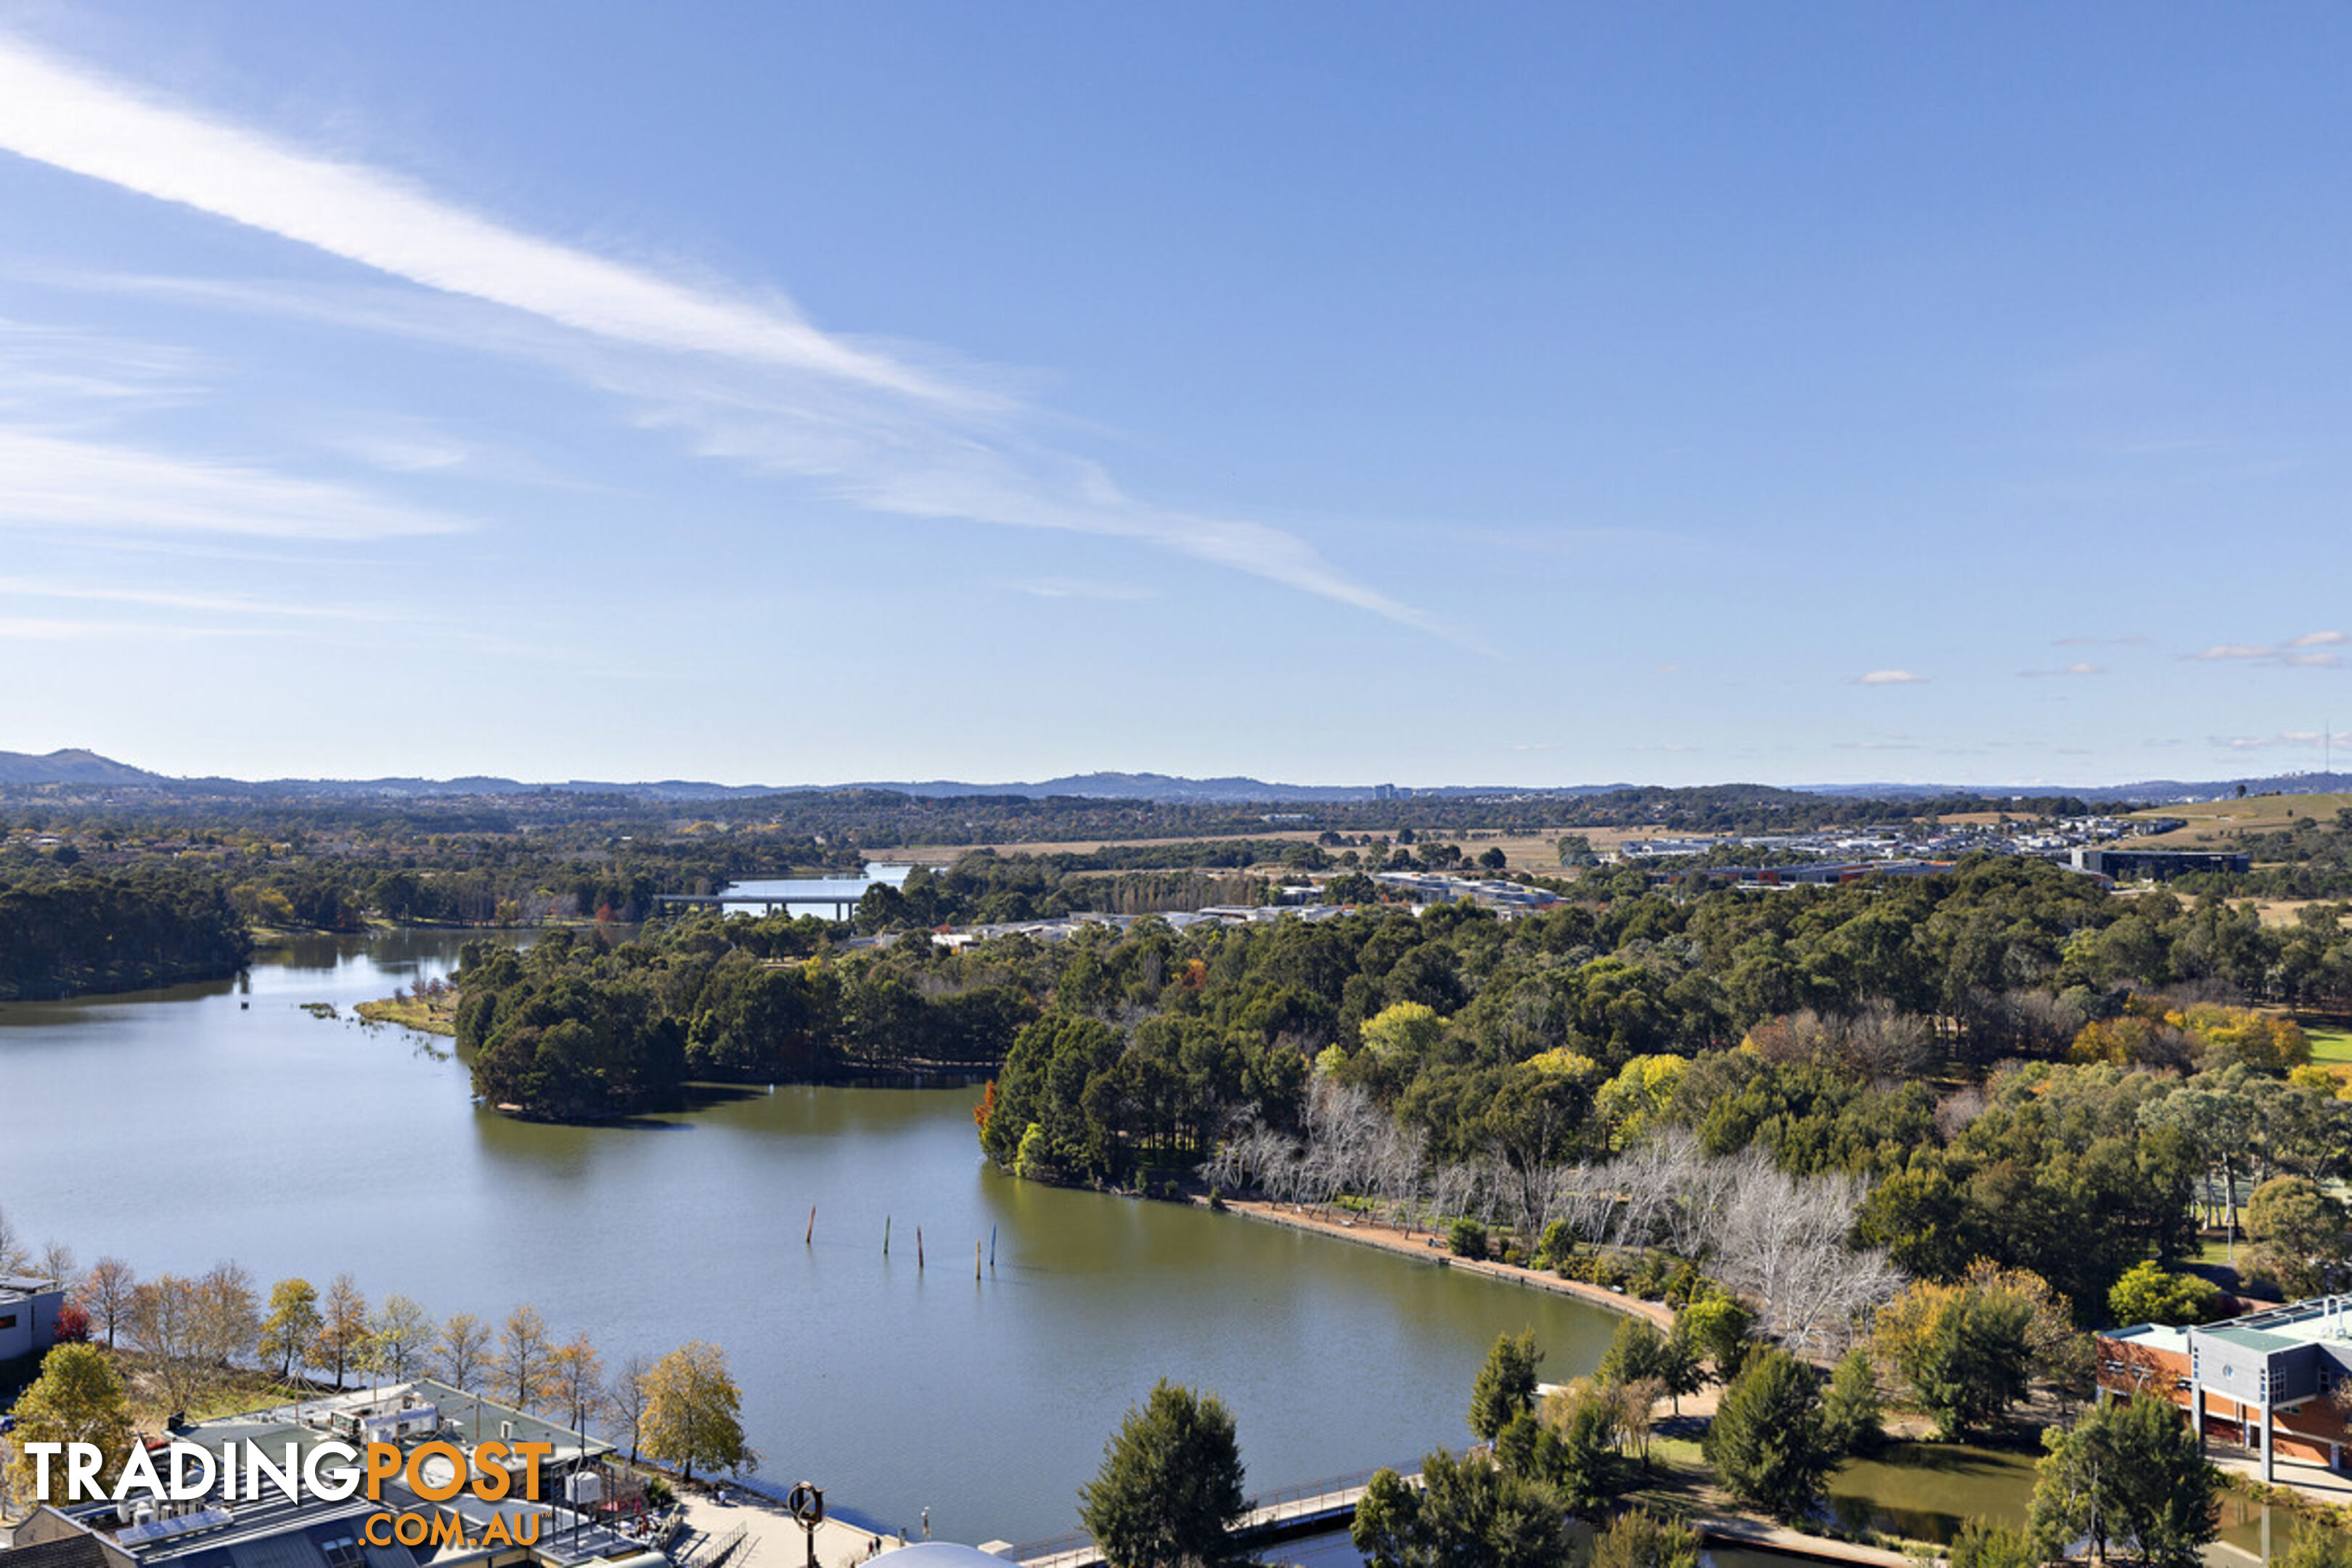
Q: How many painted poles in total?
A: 5